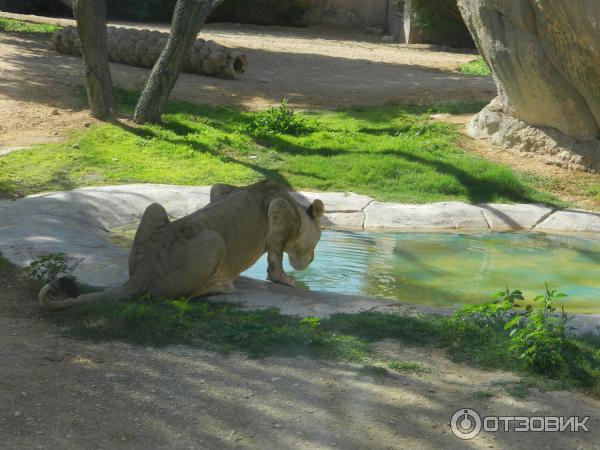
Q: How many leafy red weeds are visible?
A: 0